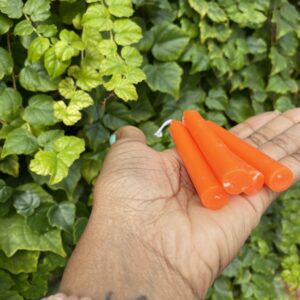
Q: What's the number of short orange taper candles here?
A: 4